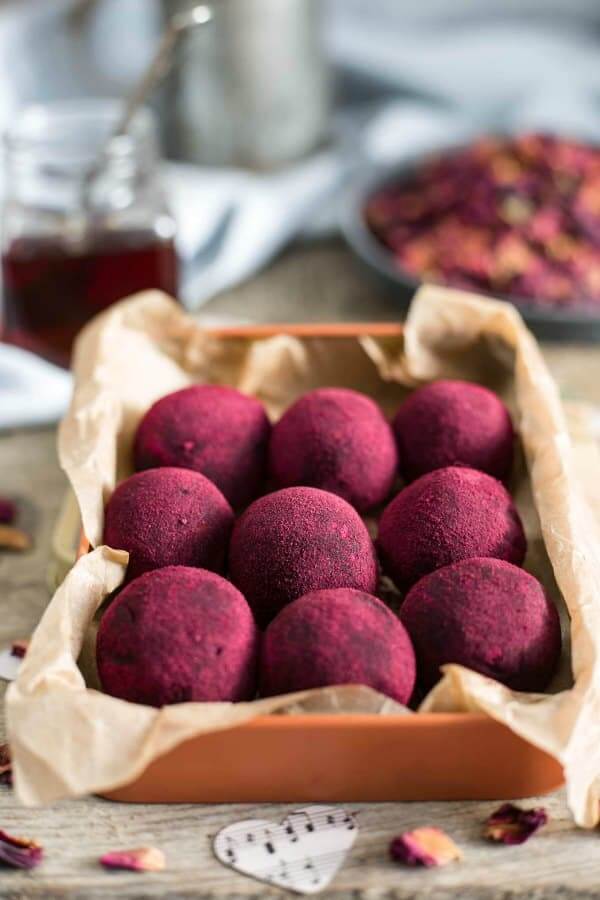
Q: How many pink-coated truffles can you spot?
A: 9